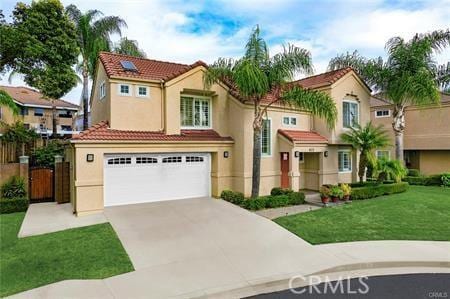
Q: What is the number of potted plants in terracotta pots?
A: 3